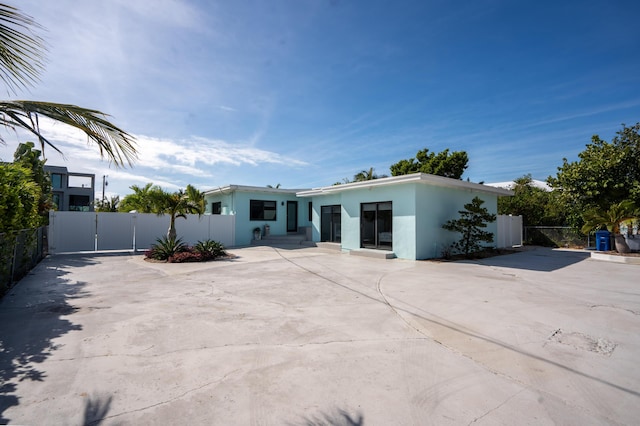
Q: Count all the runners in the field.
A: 0